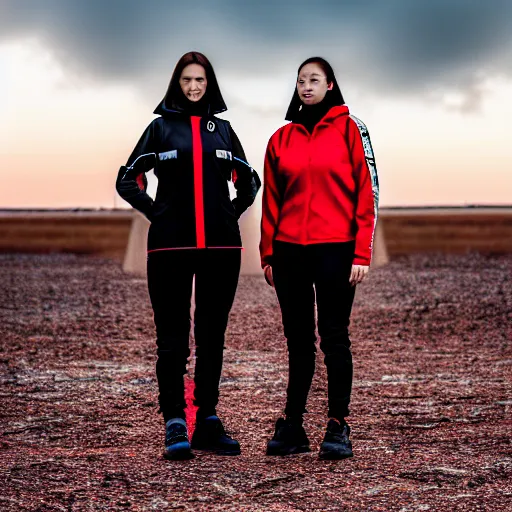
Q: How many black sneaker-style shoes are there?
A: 4